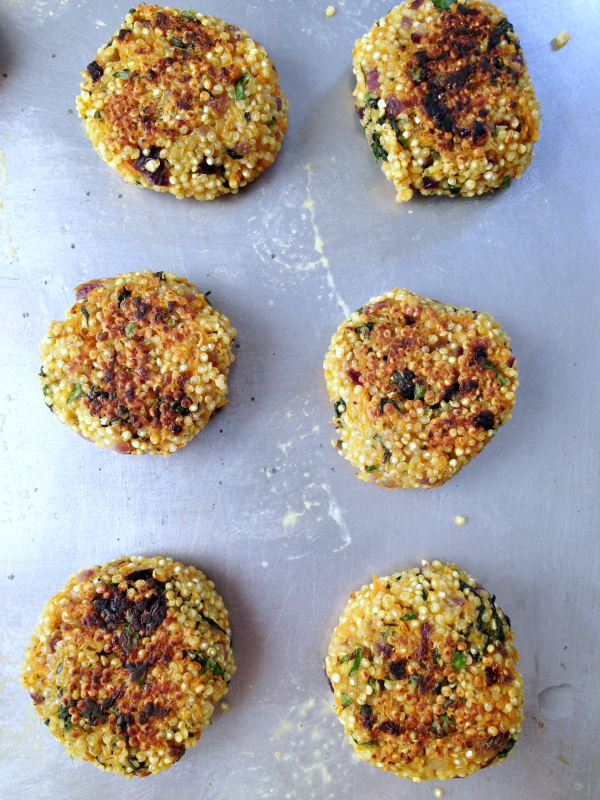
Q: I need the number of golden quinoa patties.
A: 6